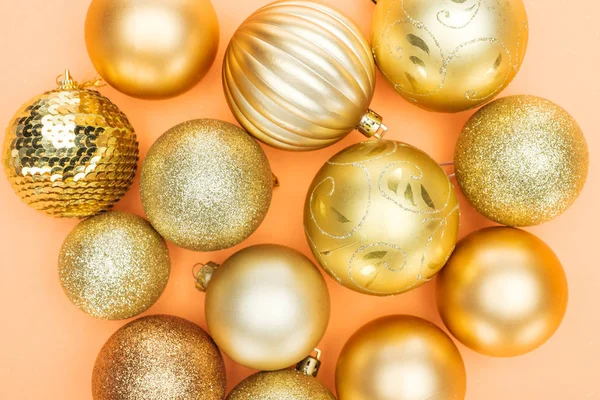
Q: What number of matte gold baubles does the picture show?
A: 4